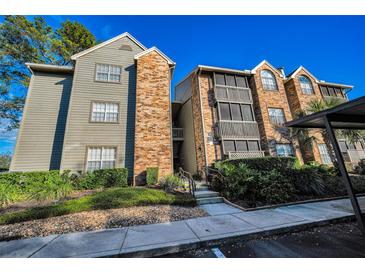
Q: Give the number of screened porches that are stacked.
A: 3